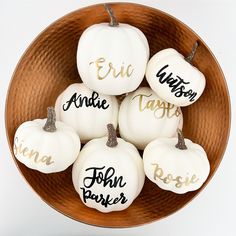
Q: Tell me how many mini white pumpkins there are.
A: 7